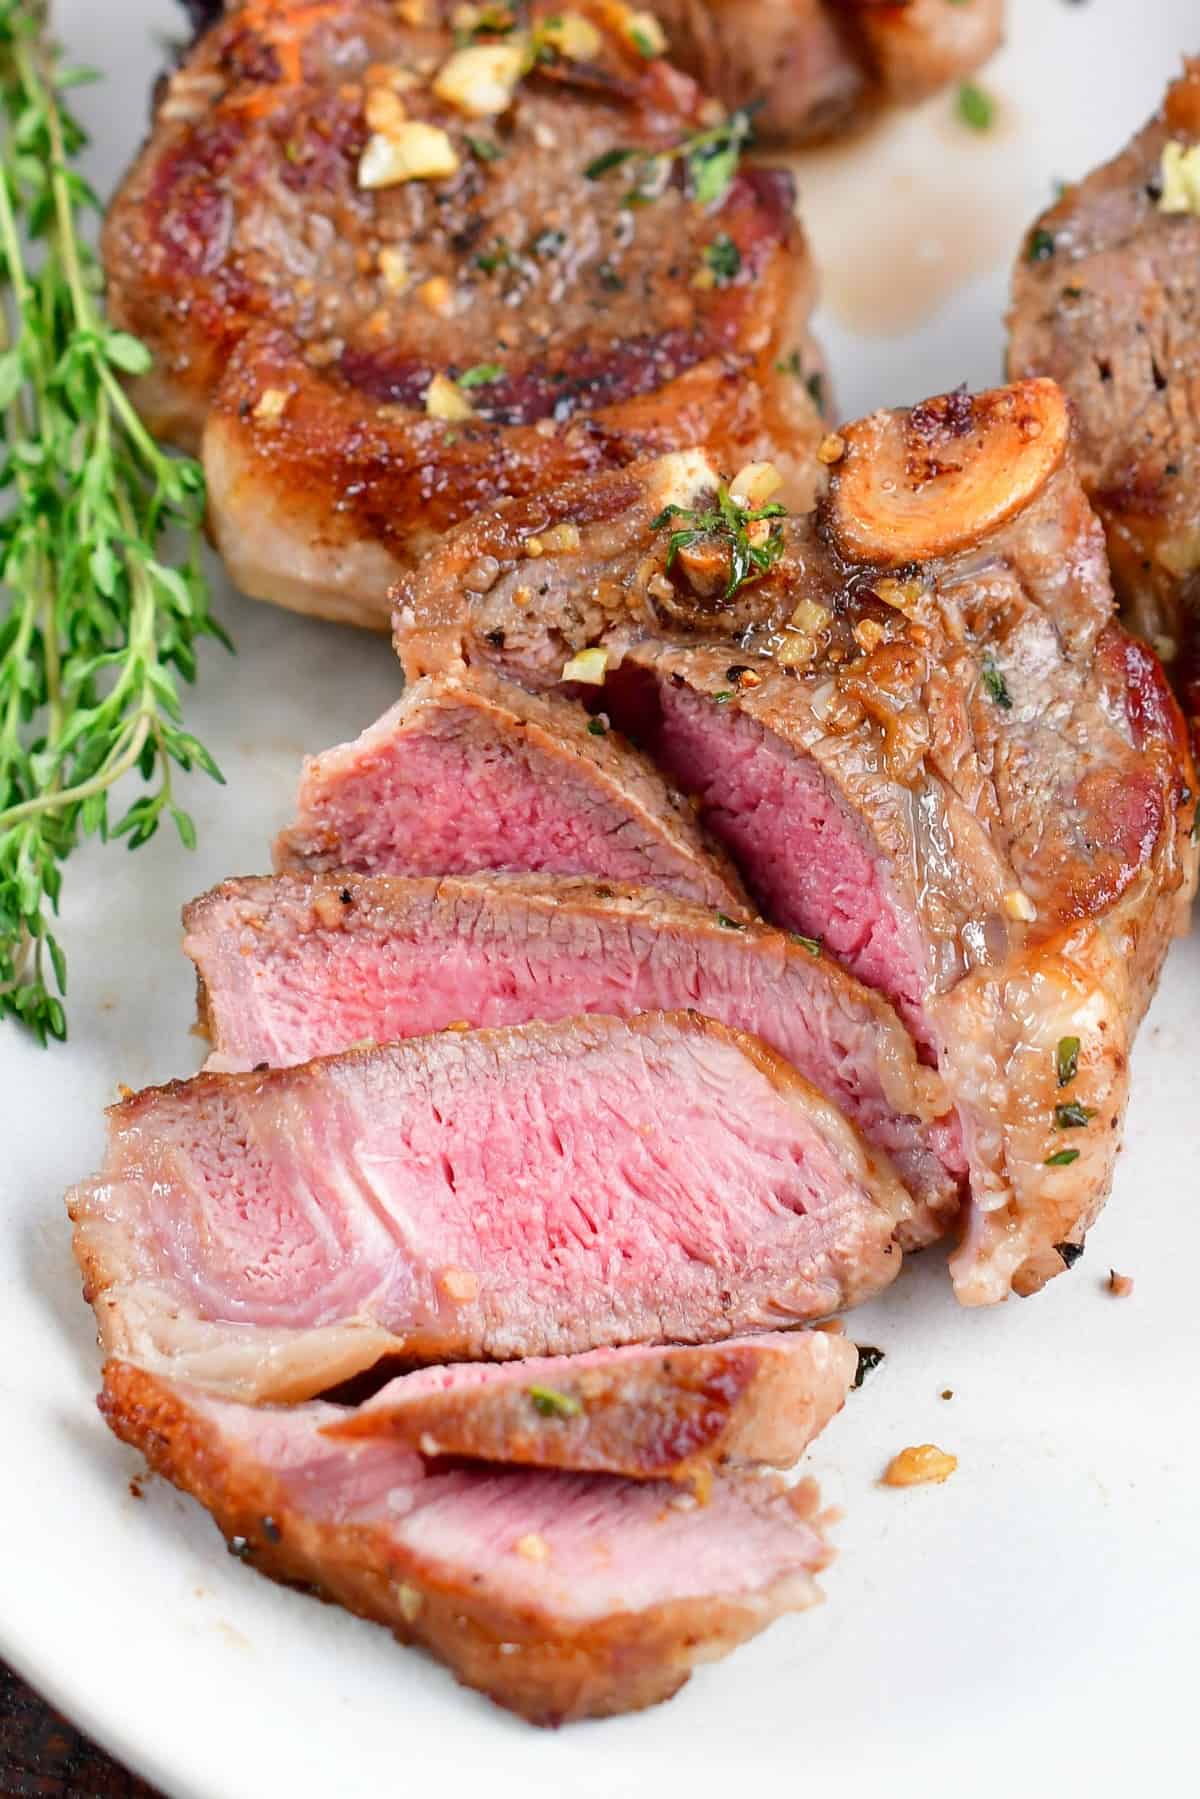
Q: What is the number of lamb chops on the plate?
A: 4